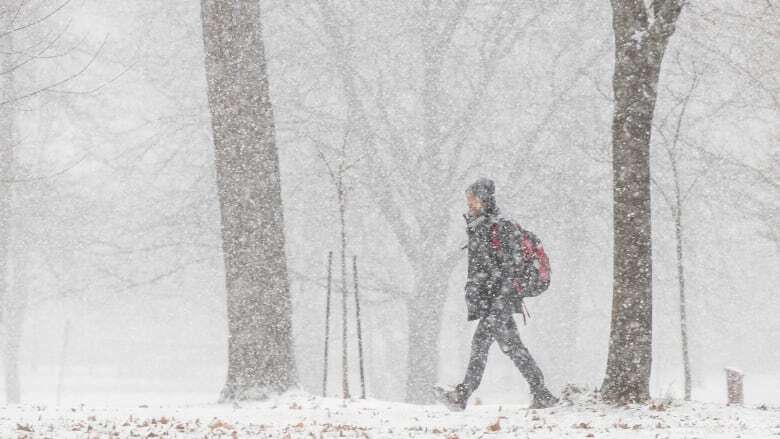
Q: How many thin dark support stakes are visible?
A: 2